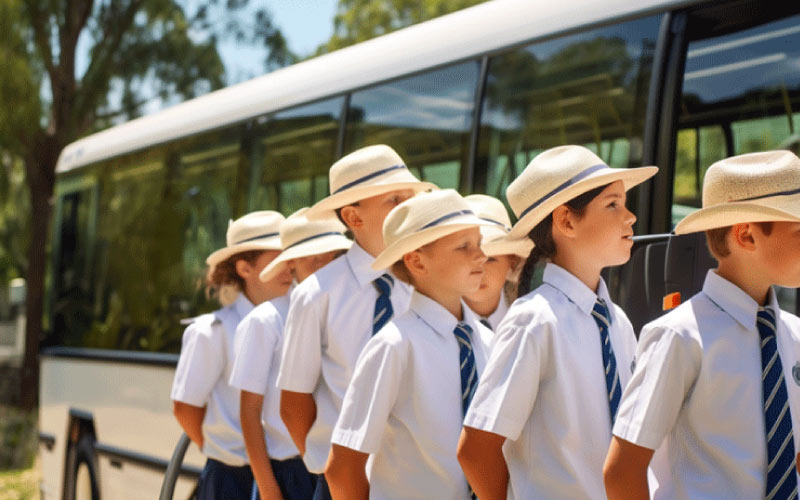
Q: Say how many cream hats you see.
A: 7